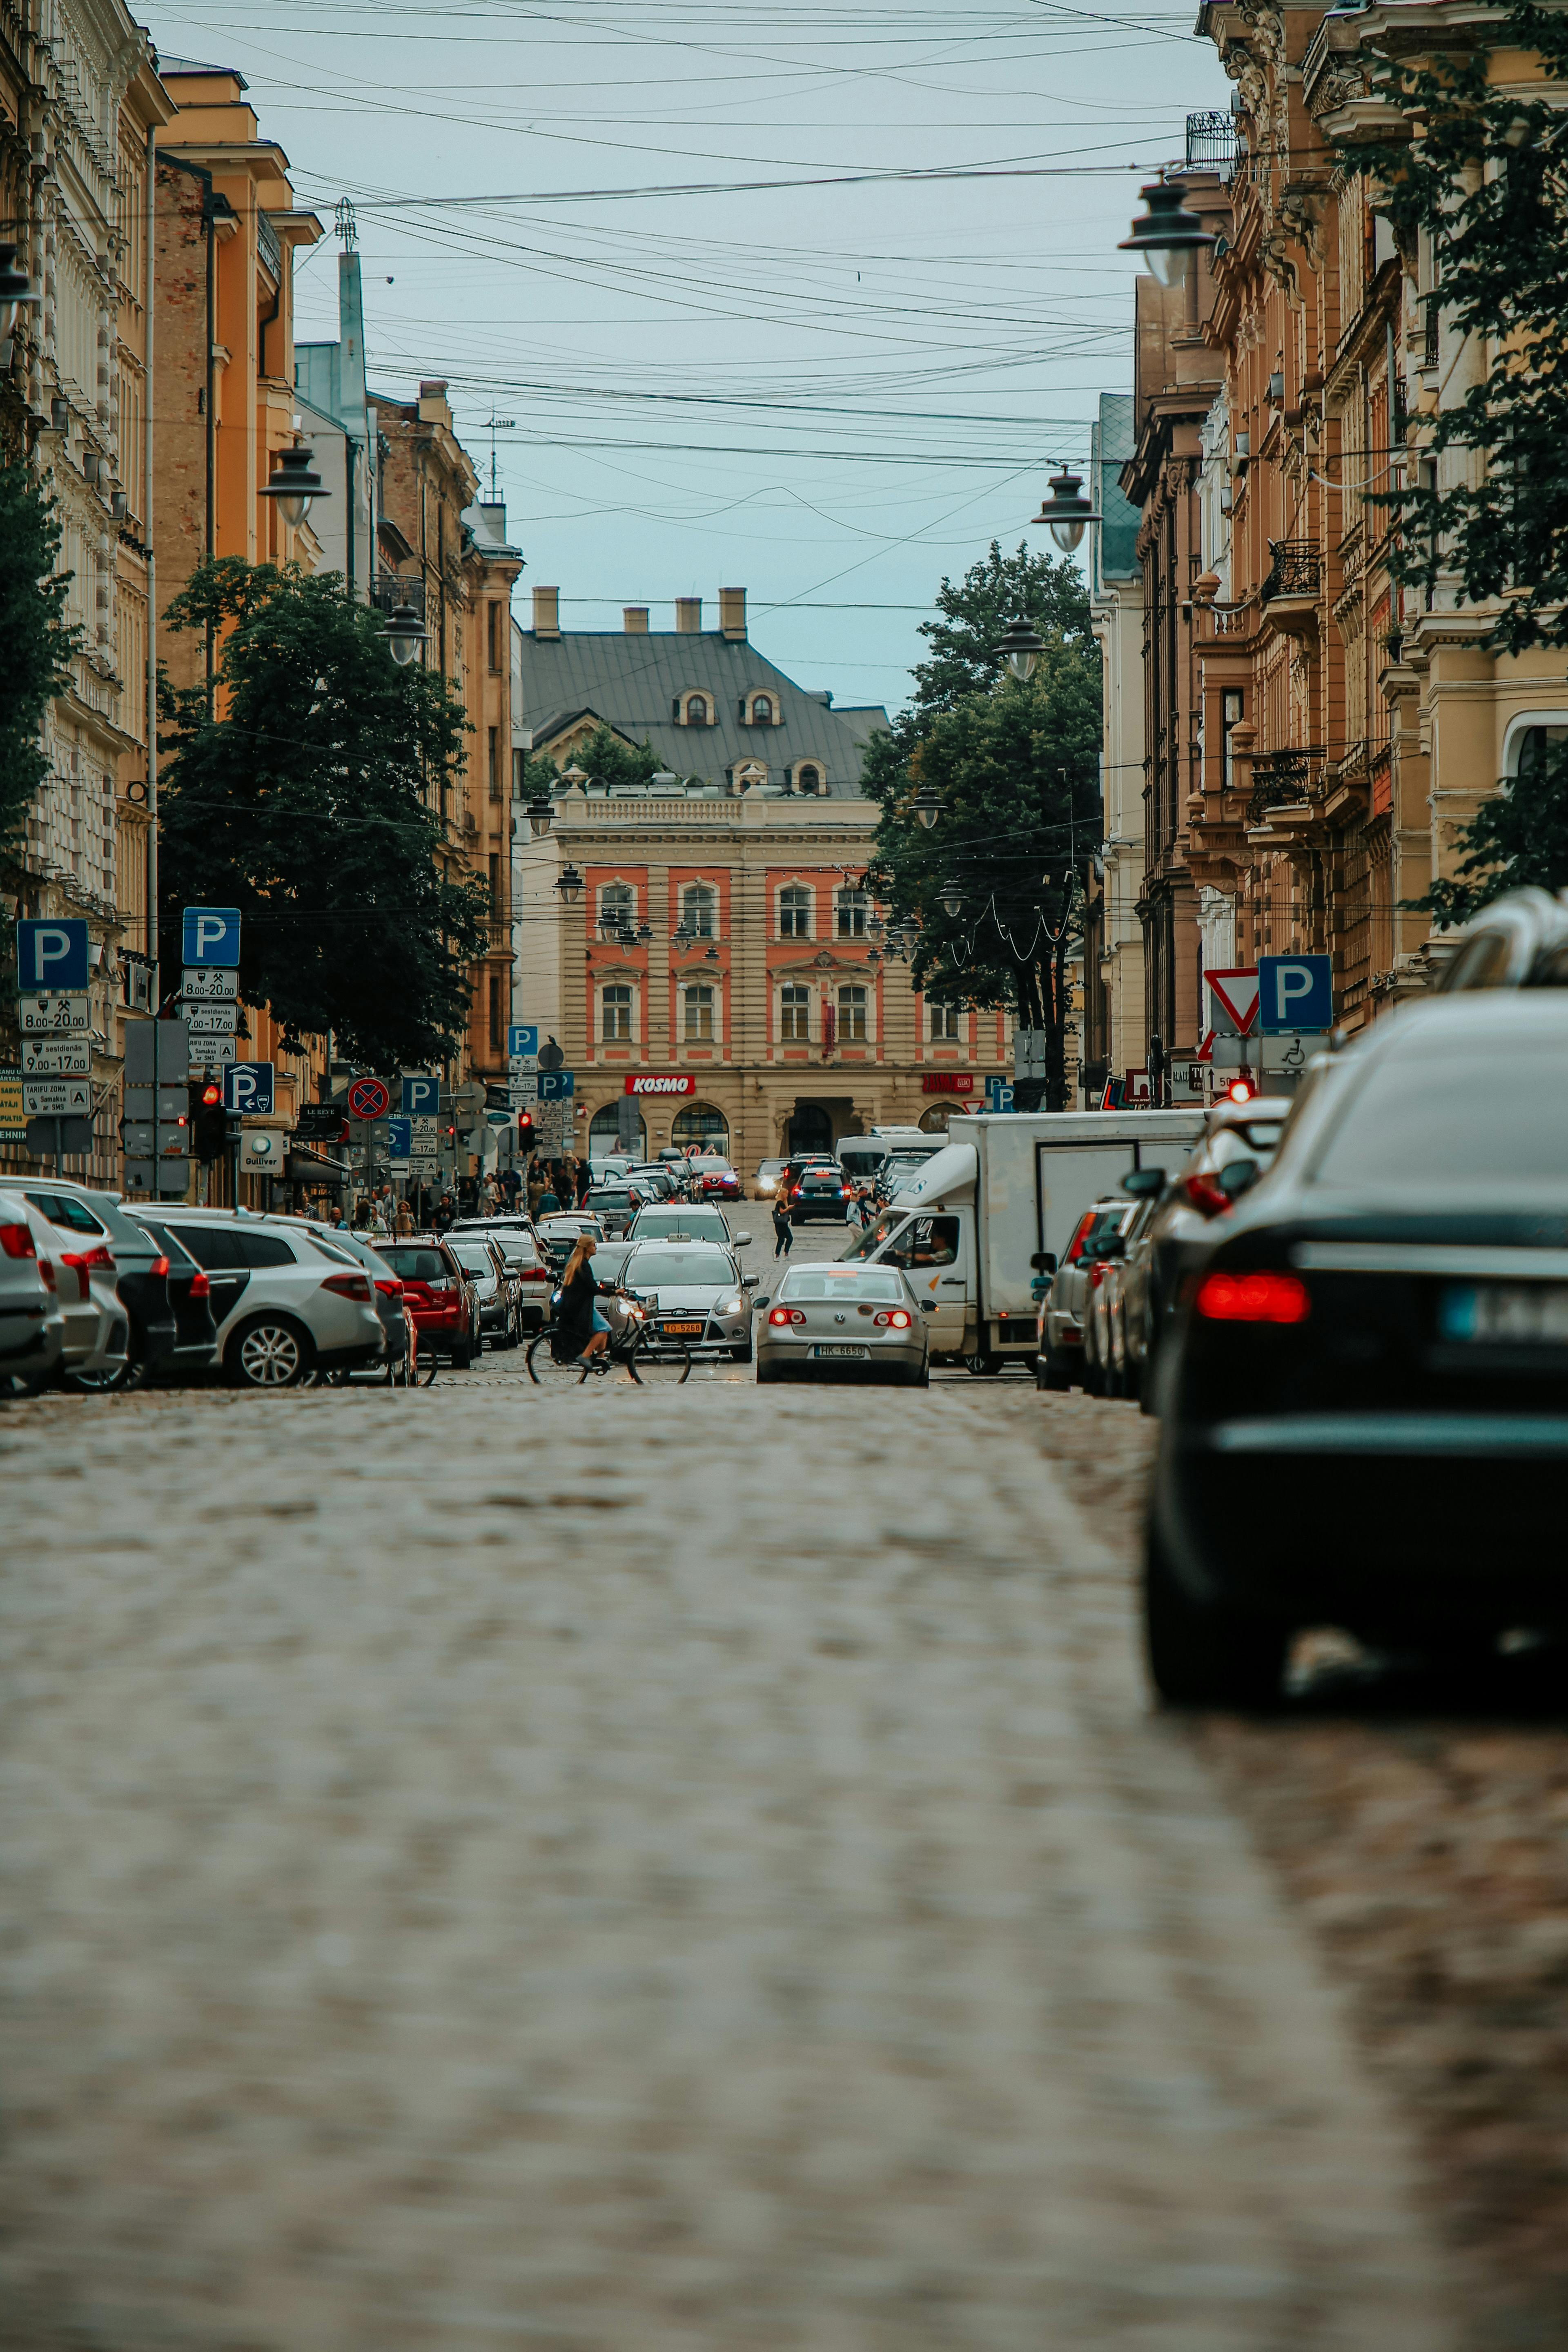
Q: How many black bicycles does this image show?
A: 1